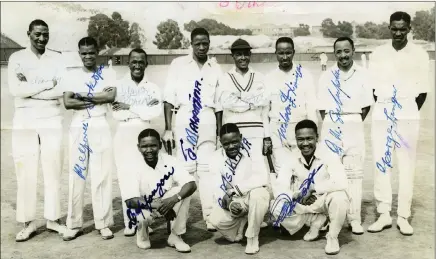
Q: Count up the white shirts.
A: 11